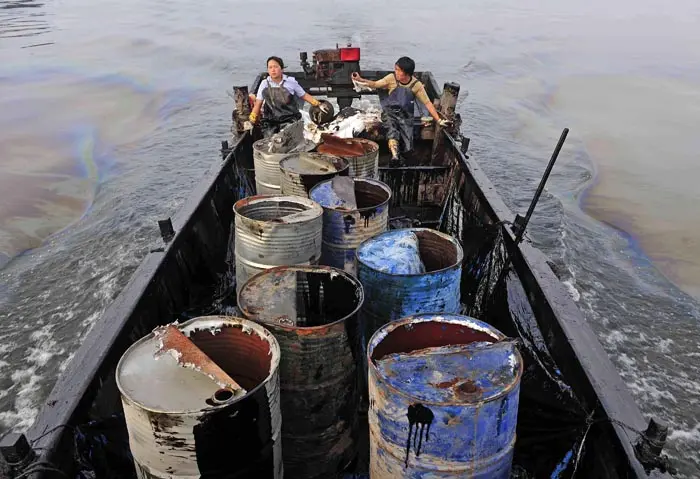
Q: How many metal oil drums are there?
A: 9